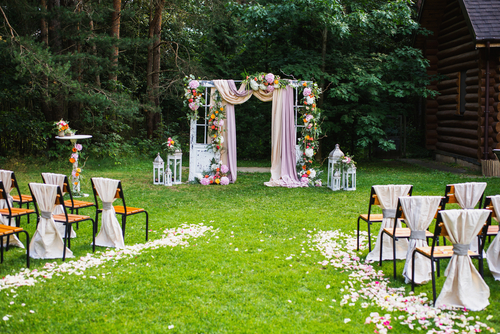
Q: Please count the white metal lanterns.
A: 6